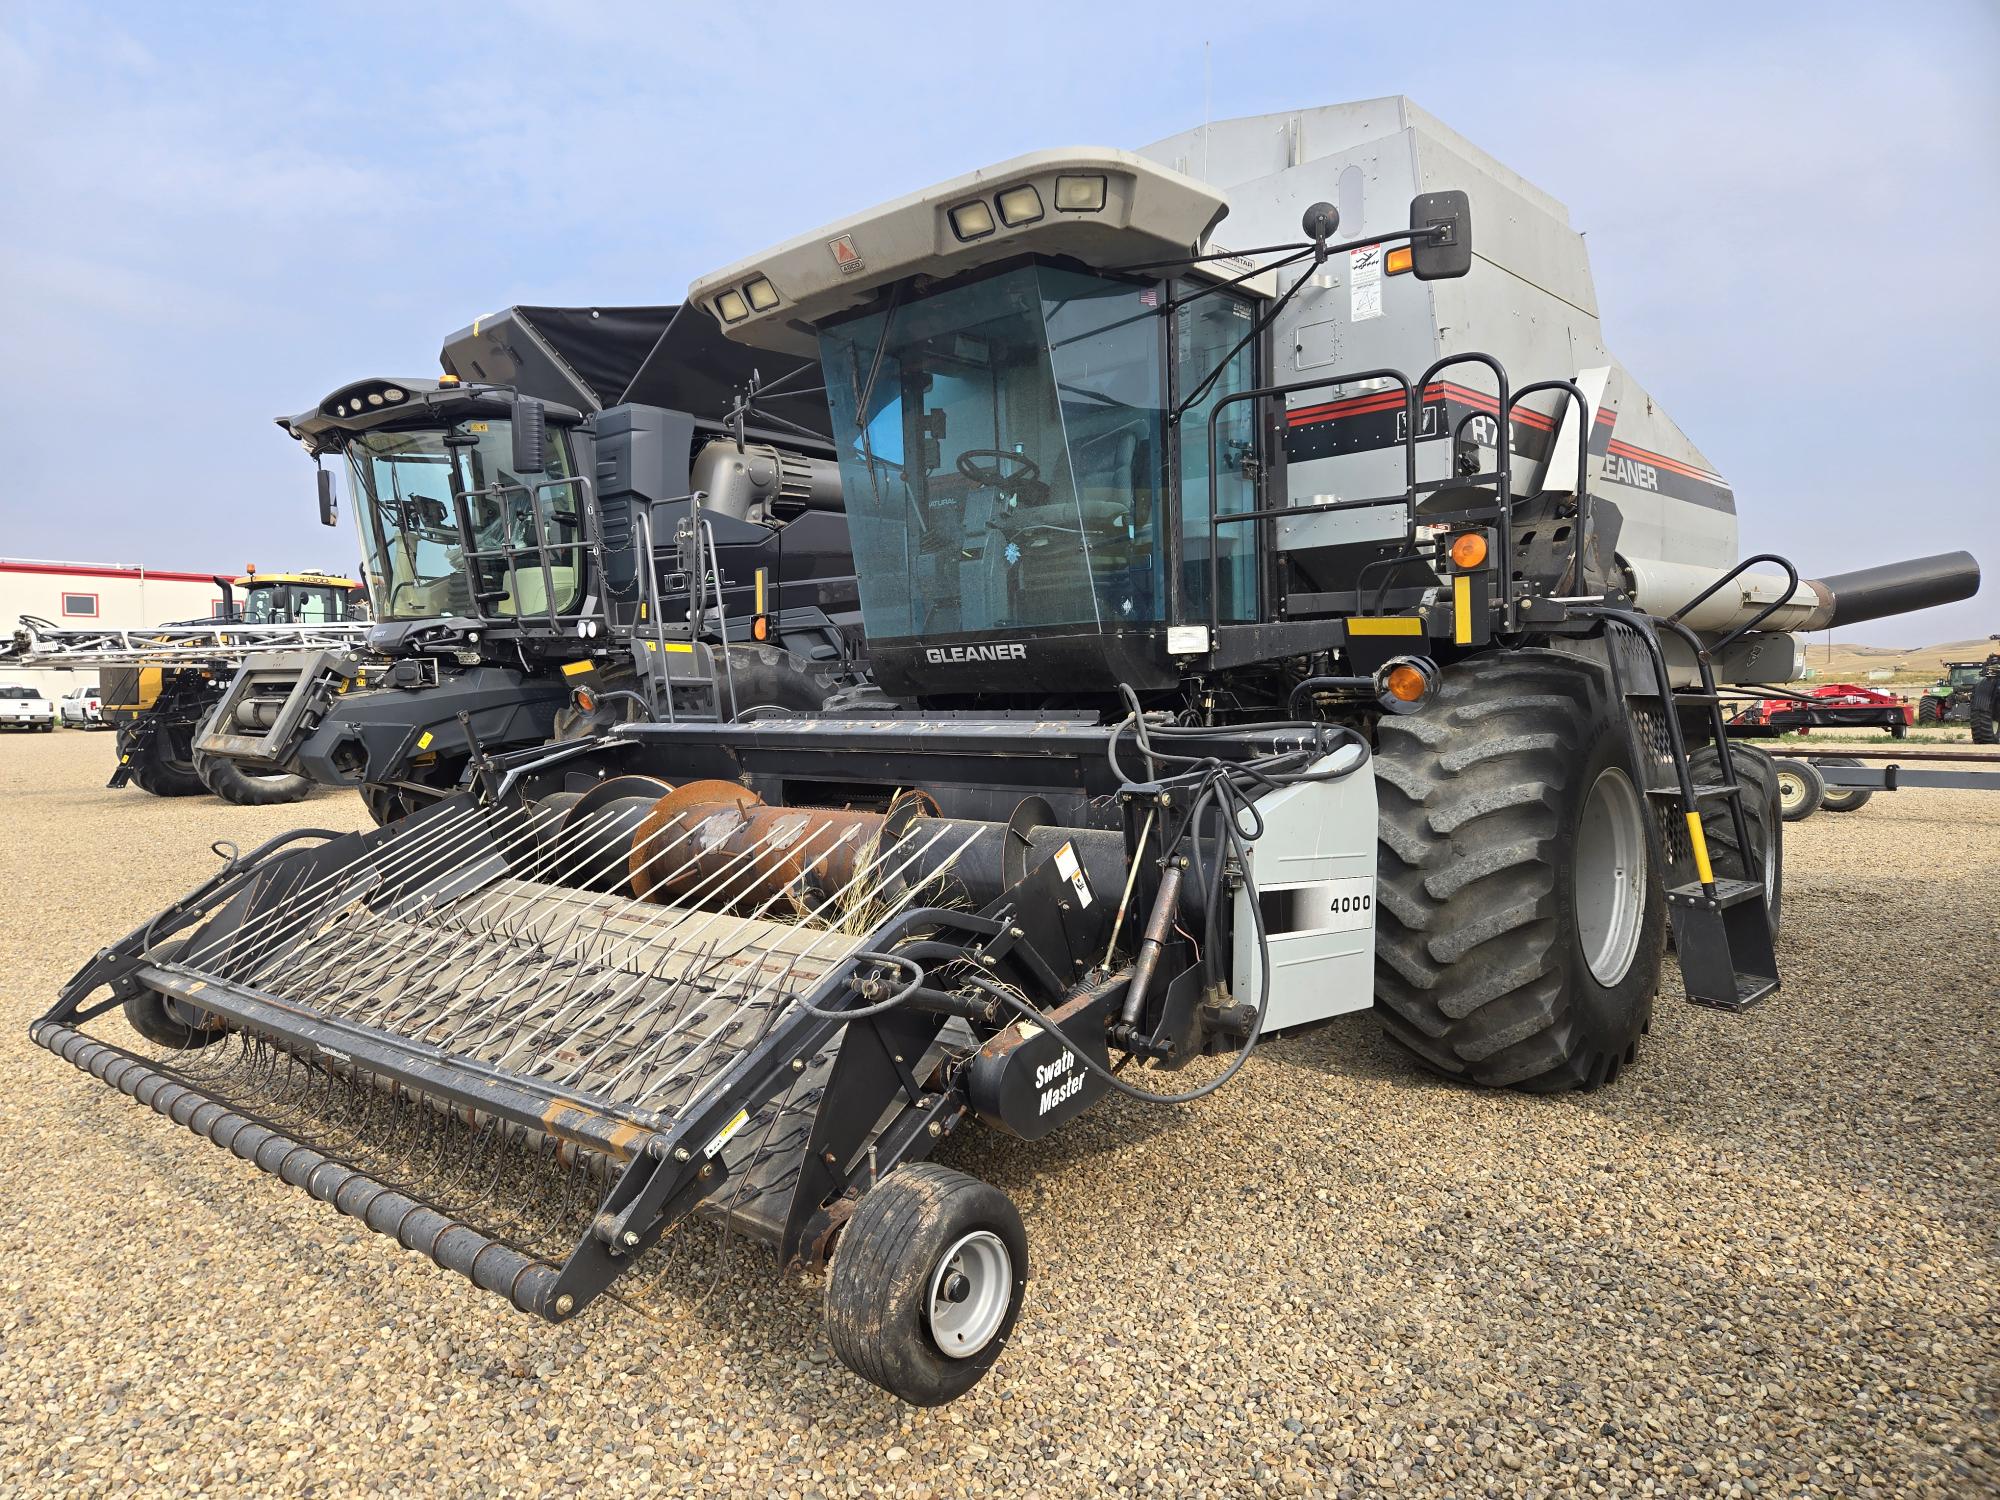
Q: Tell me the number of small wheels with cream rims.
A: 2